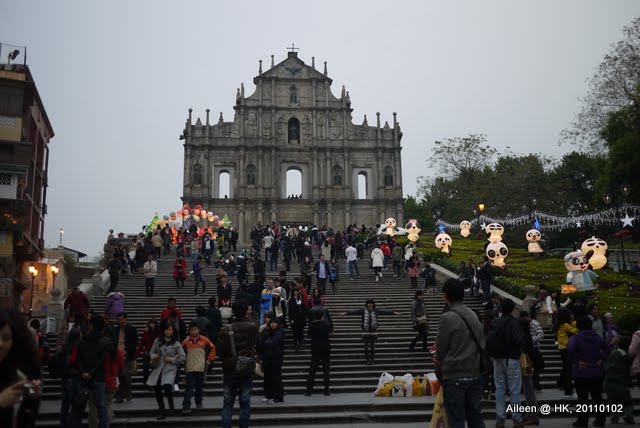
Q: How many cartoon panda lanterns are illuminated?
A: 9